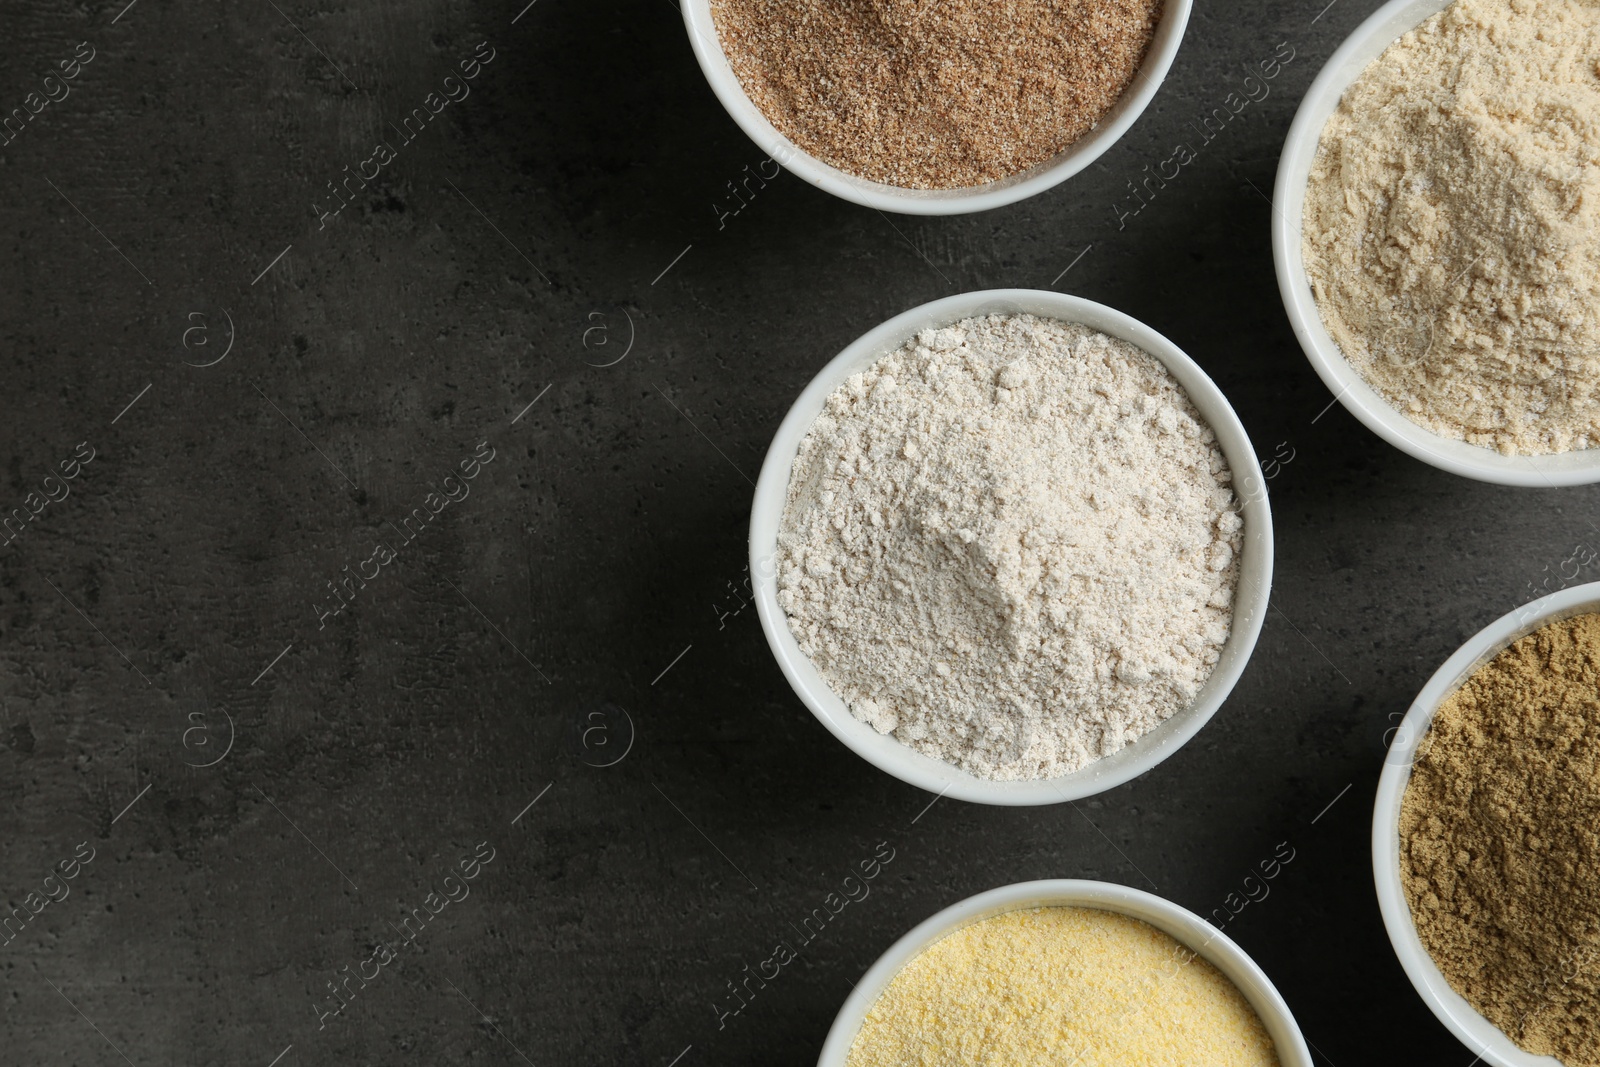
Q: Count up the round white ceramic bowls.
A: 5